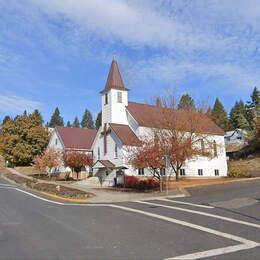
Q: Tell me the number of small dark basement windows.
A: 5